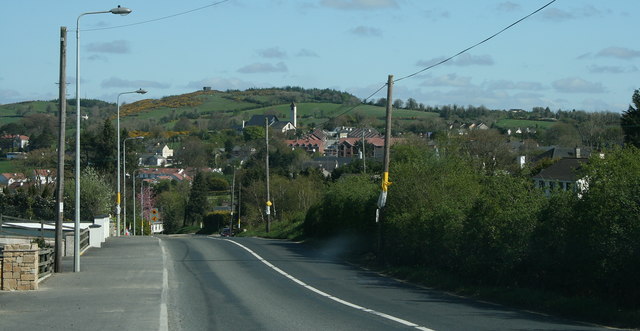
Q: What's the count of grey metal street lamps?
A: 5